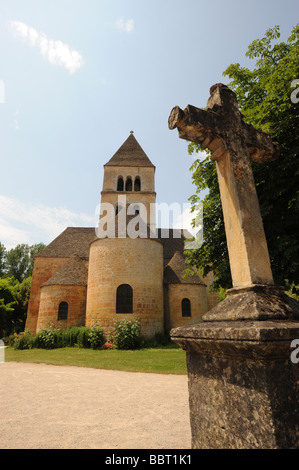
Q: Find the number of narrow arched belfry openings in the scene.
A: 3